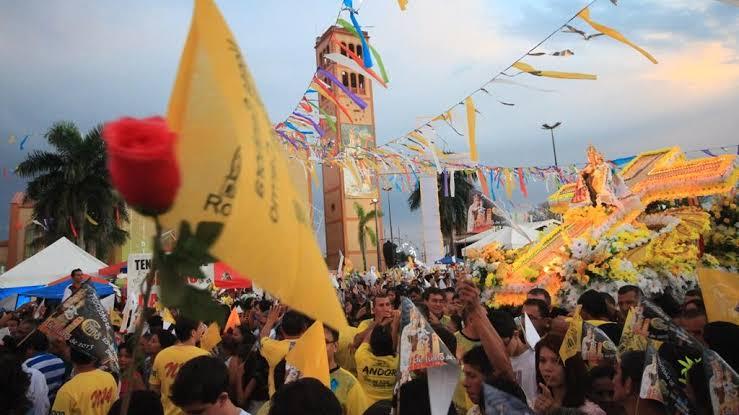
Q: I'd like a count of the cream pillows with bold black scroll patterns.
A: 0